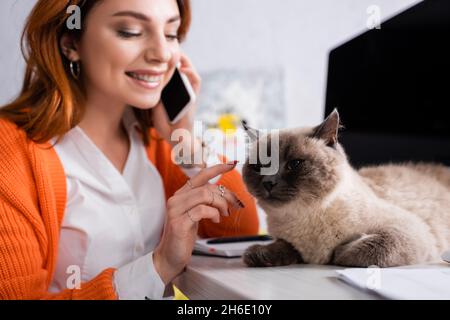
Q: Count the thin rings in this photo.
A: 3